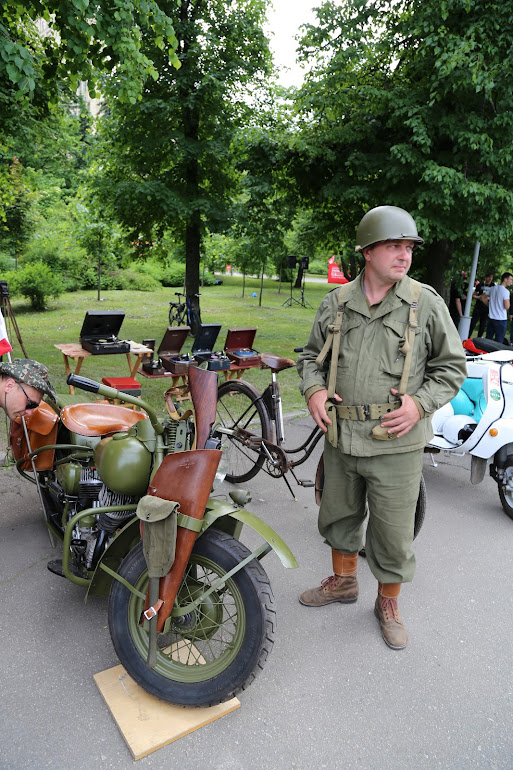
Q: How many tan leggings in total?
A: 2